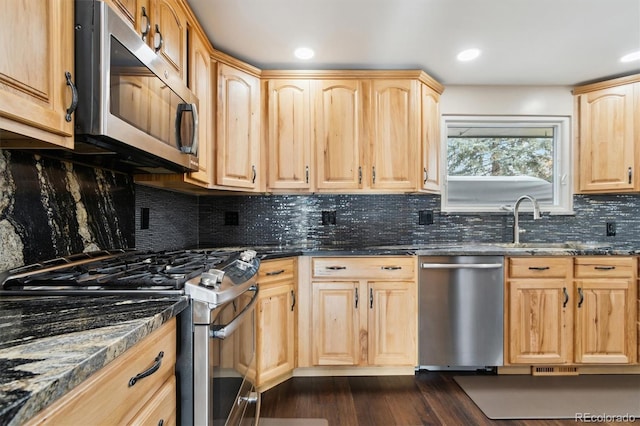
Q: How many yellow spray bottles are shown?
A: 0